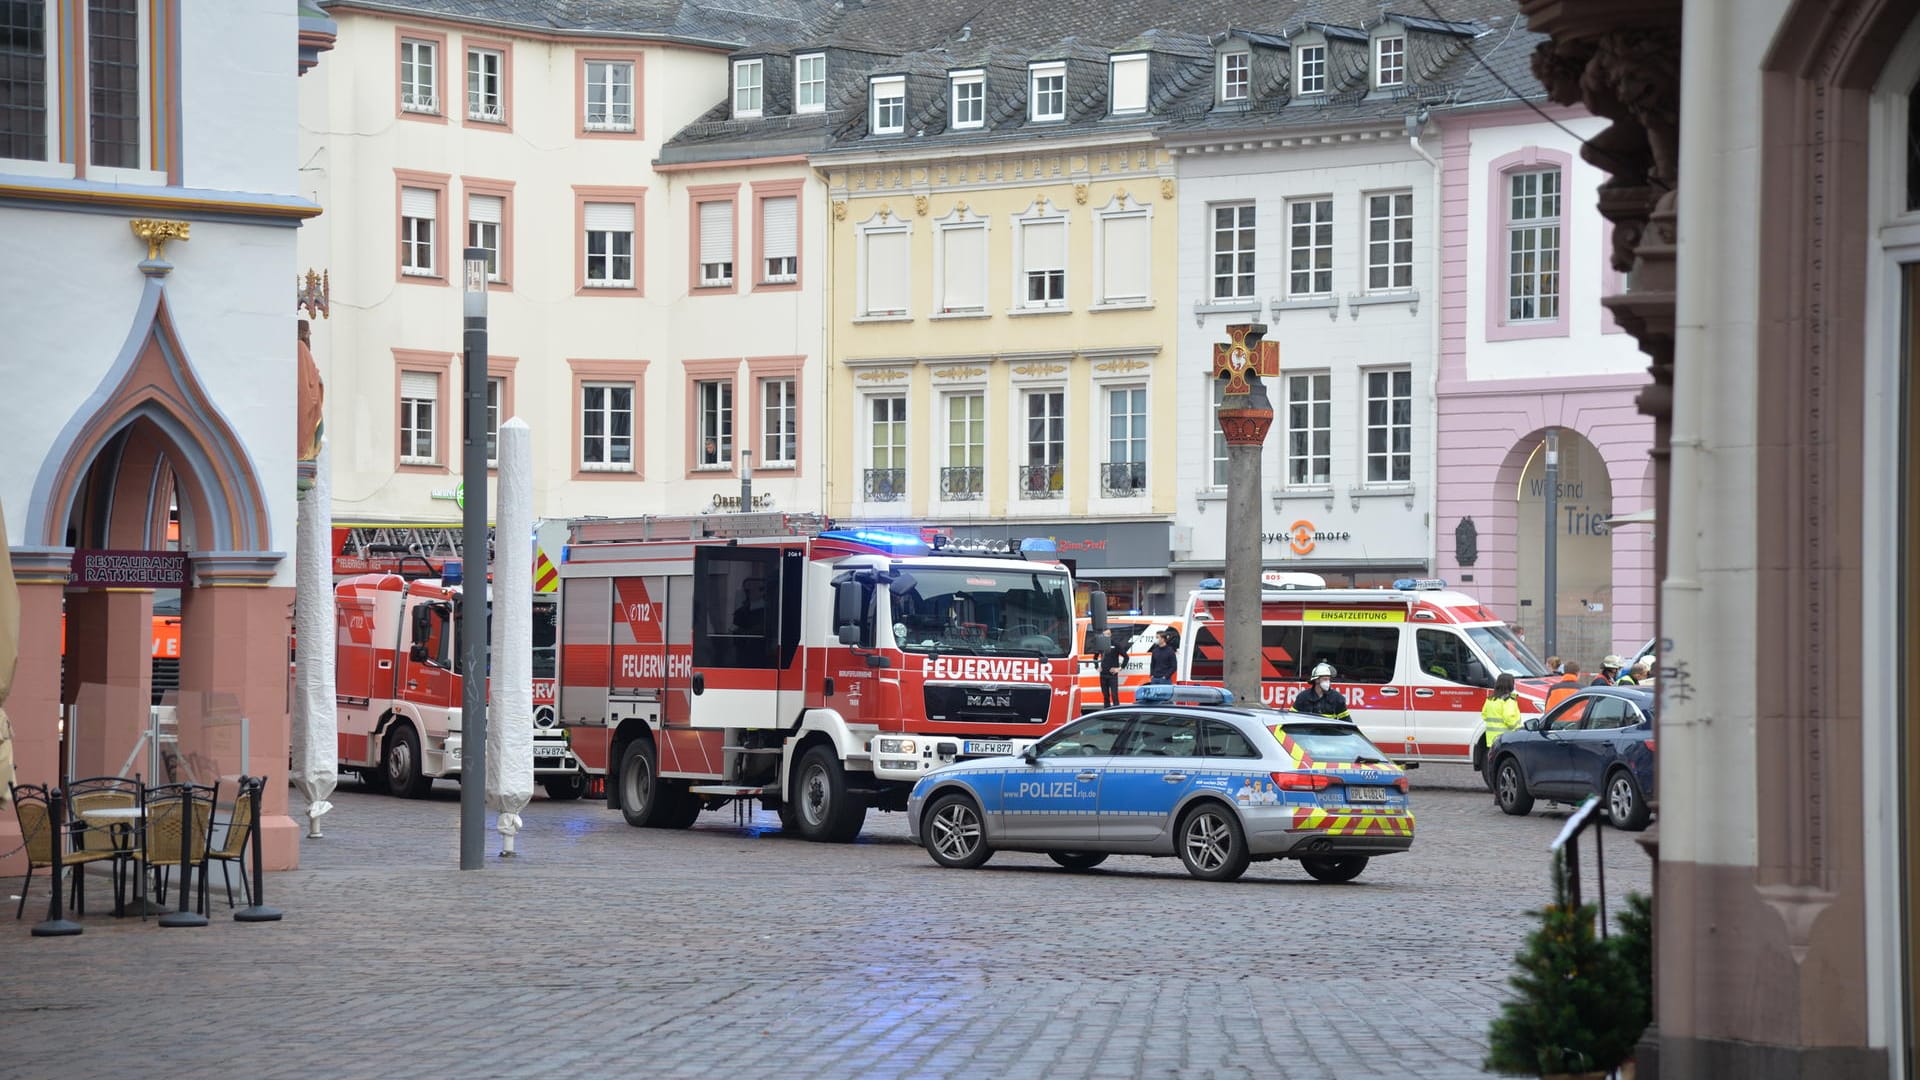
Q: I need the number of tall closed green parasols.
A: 0